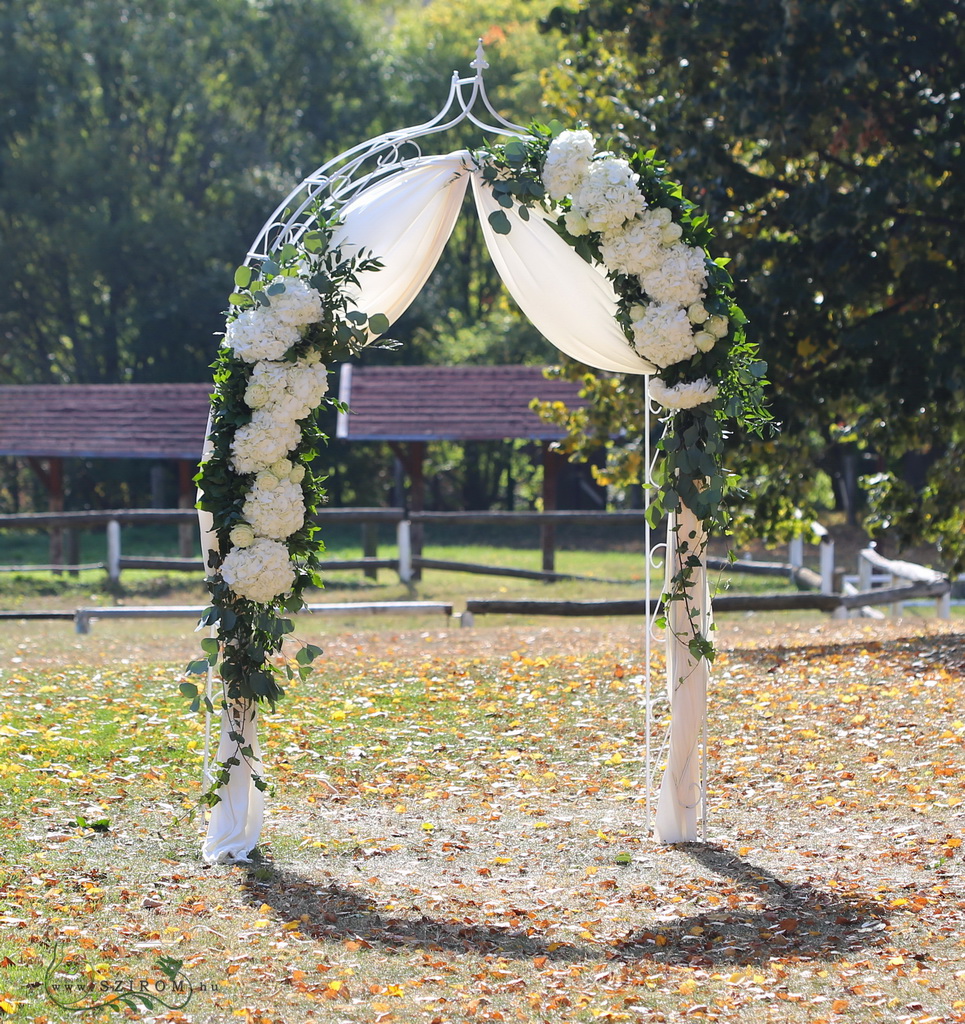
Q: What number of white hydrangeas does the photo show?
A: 12